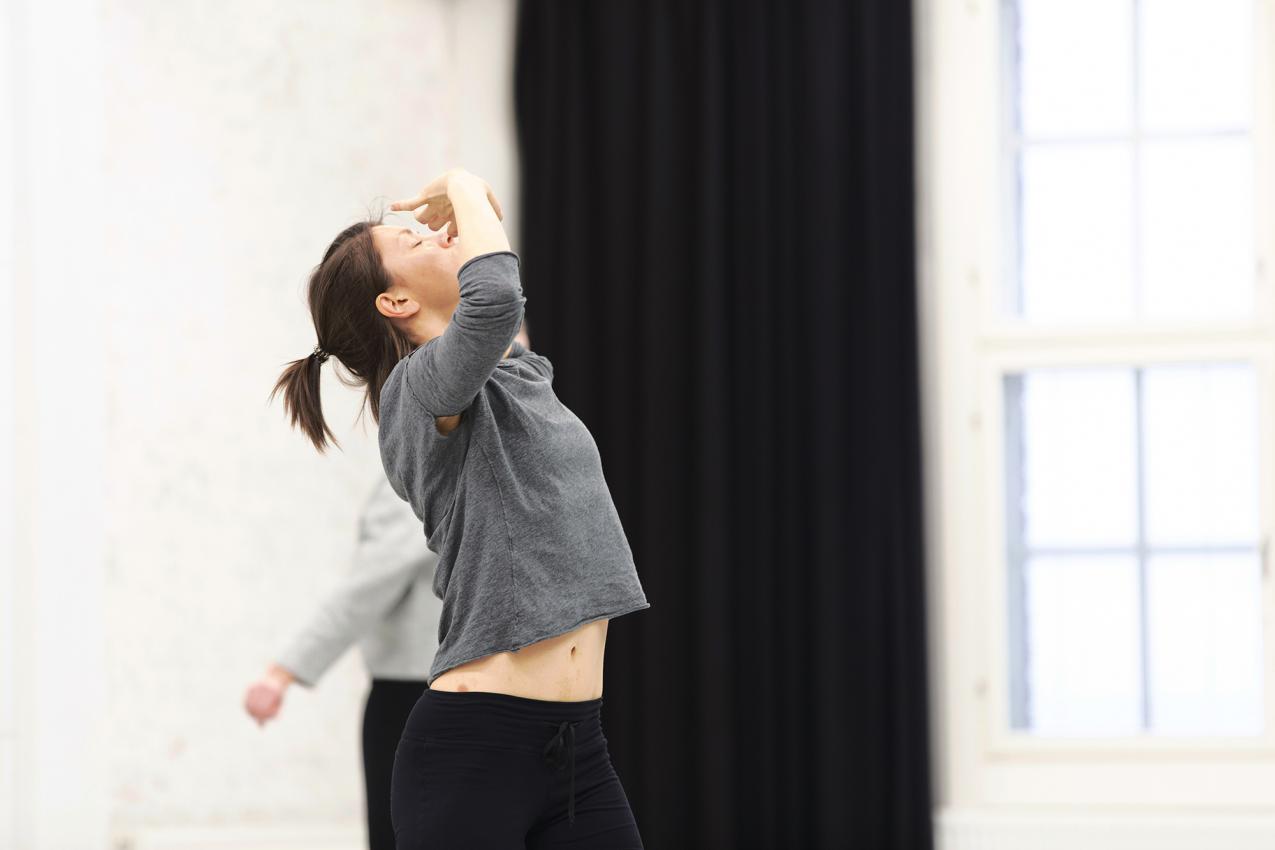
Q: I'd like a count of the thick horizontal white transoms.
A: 1